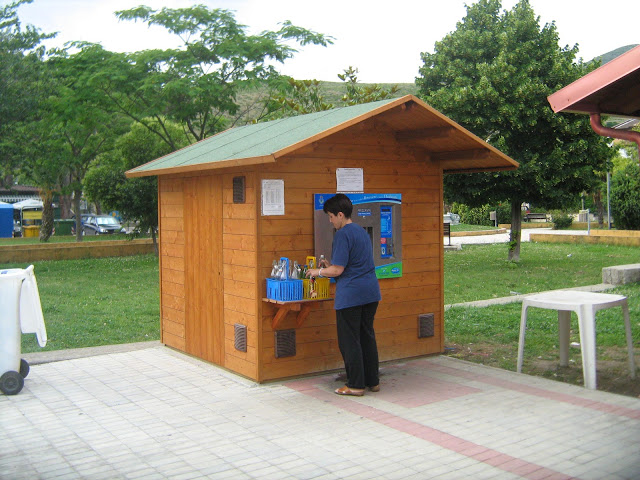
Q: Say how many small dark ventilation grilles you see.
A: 4